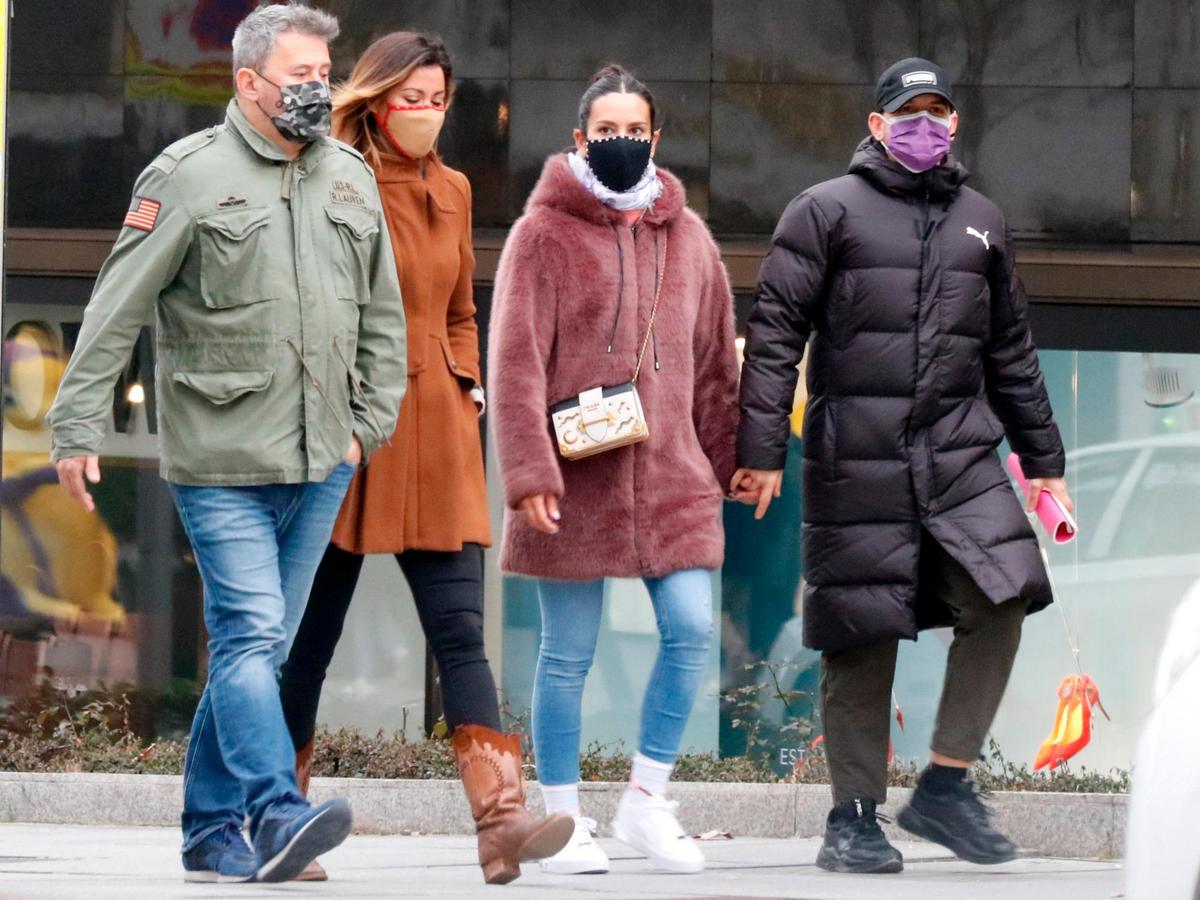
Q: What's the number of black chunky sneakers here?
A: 2